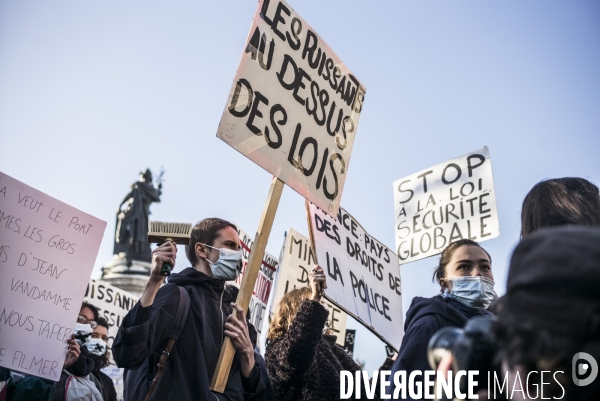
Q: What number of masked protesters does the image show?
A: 4